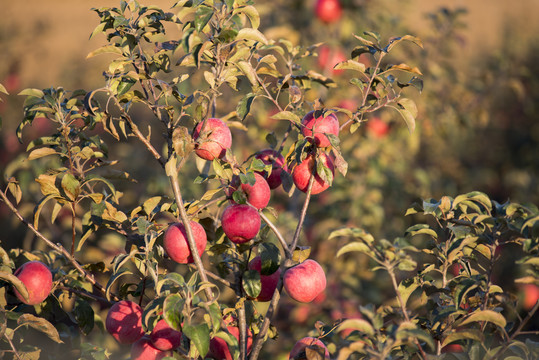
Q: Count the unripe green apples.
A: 0